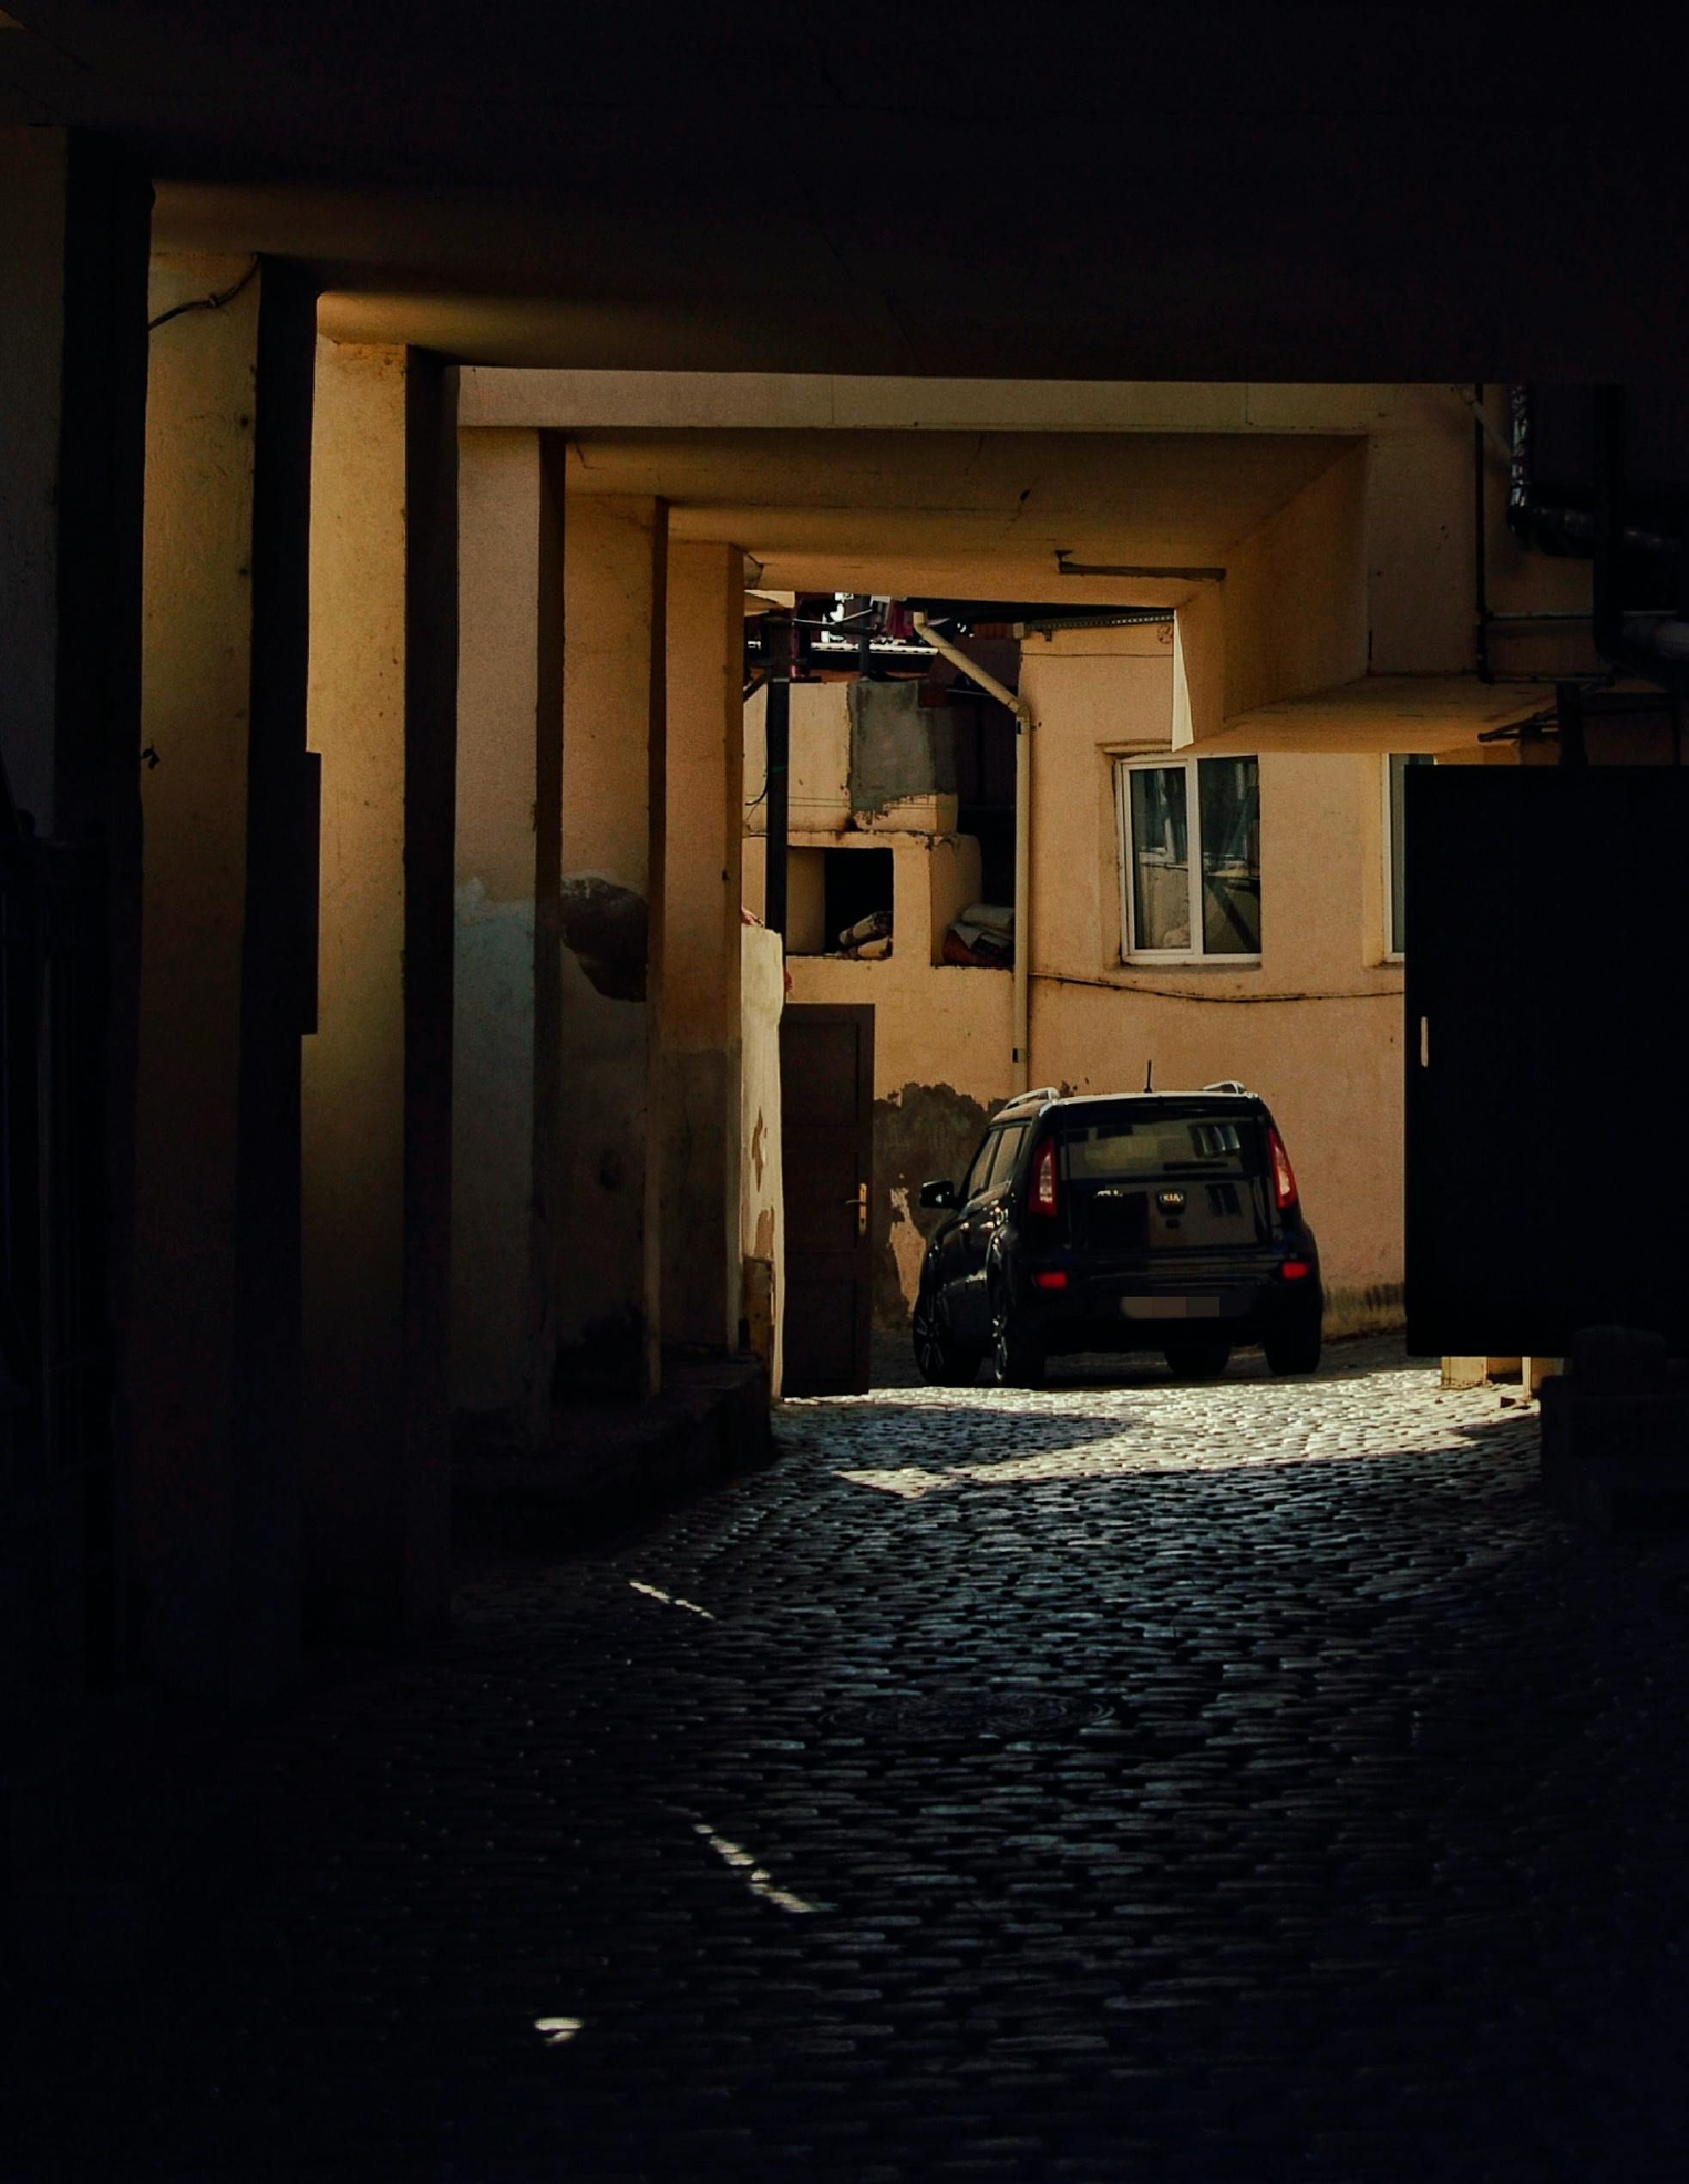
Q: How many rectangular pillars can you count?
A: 6